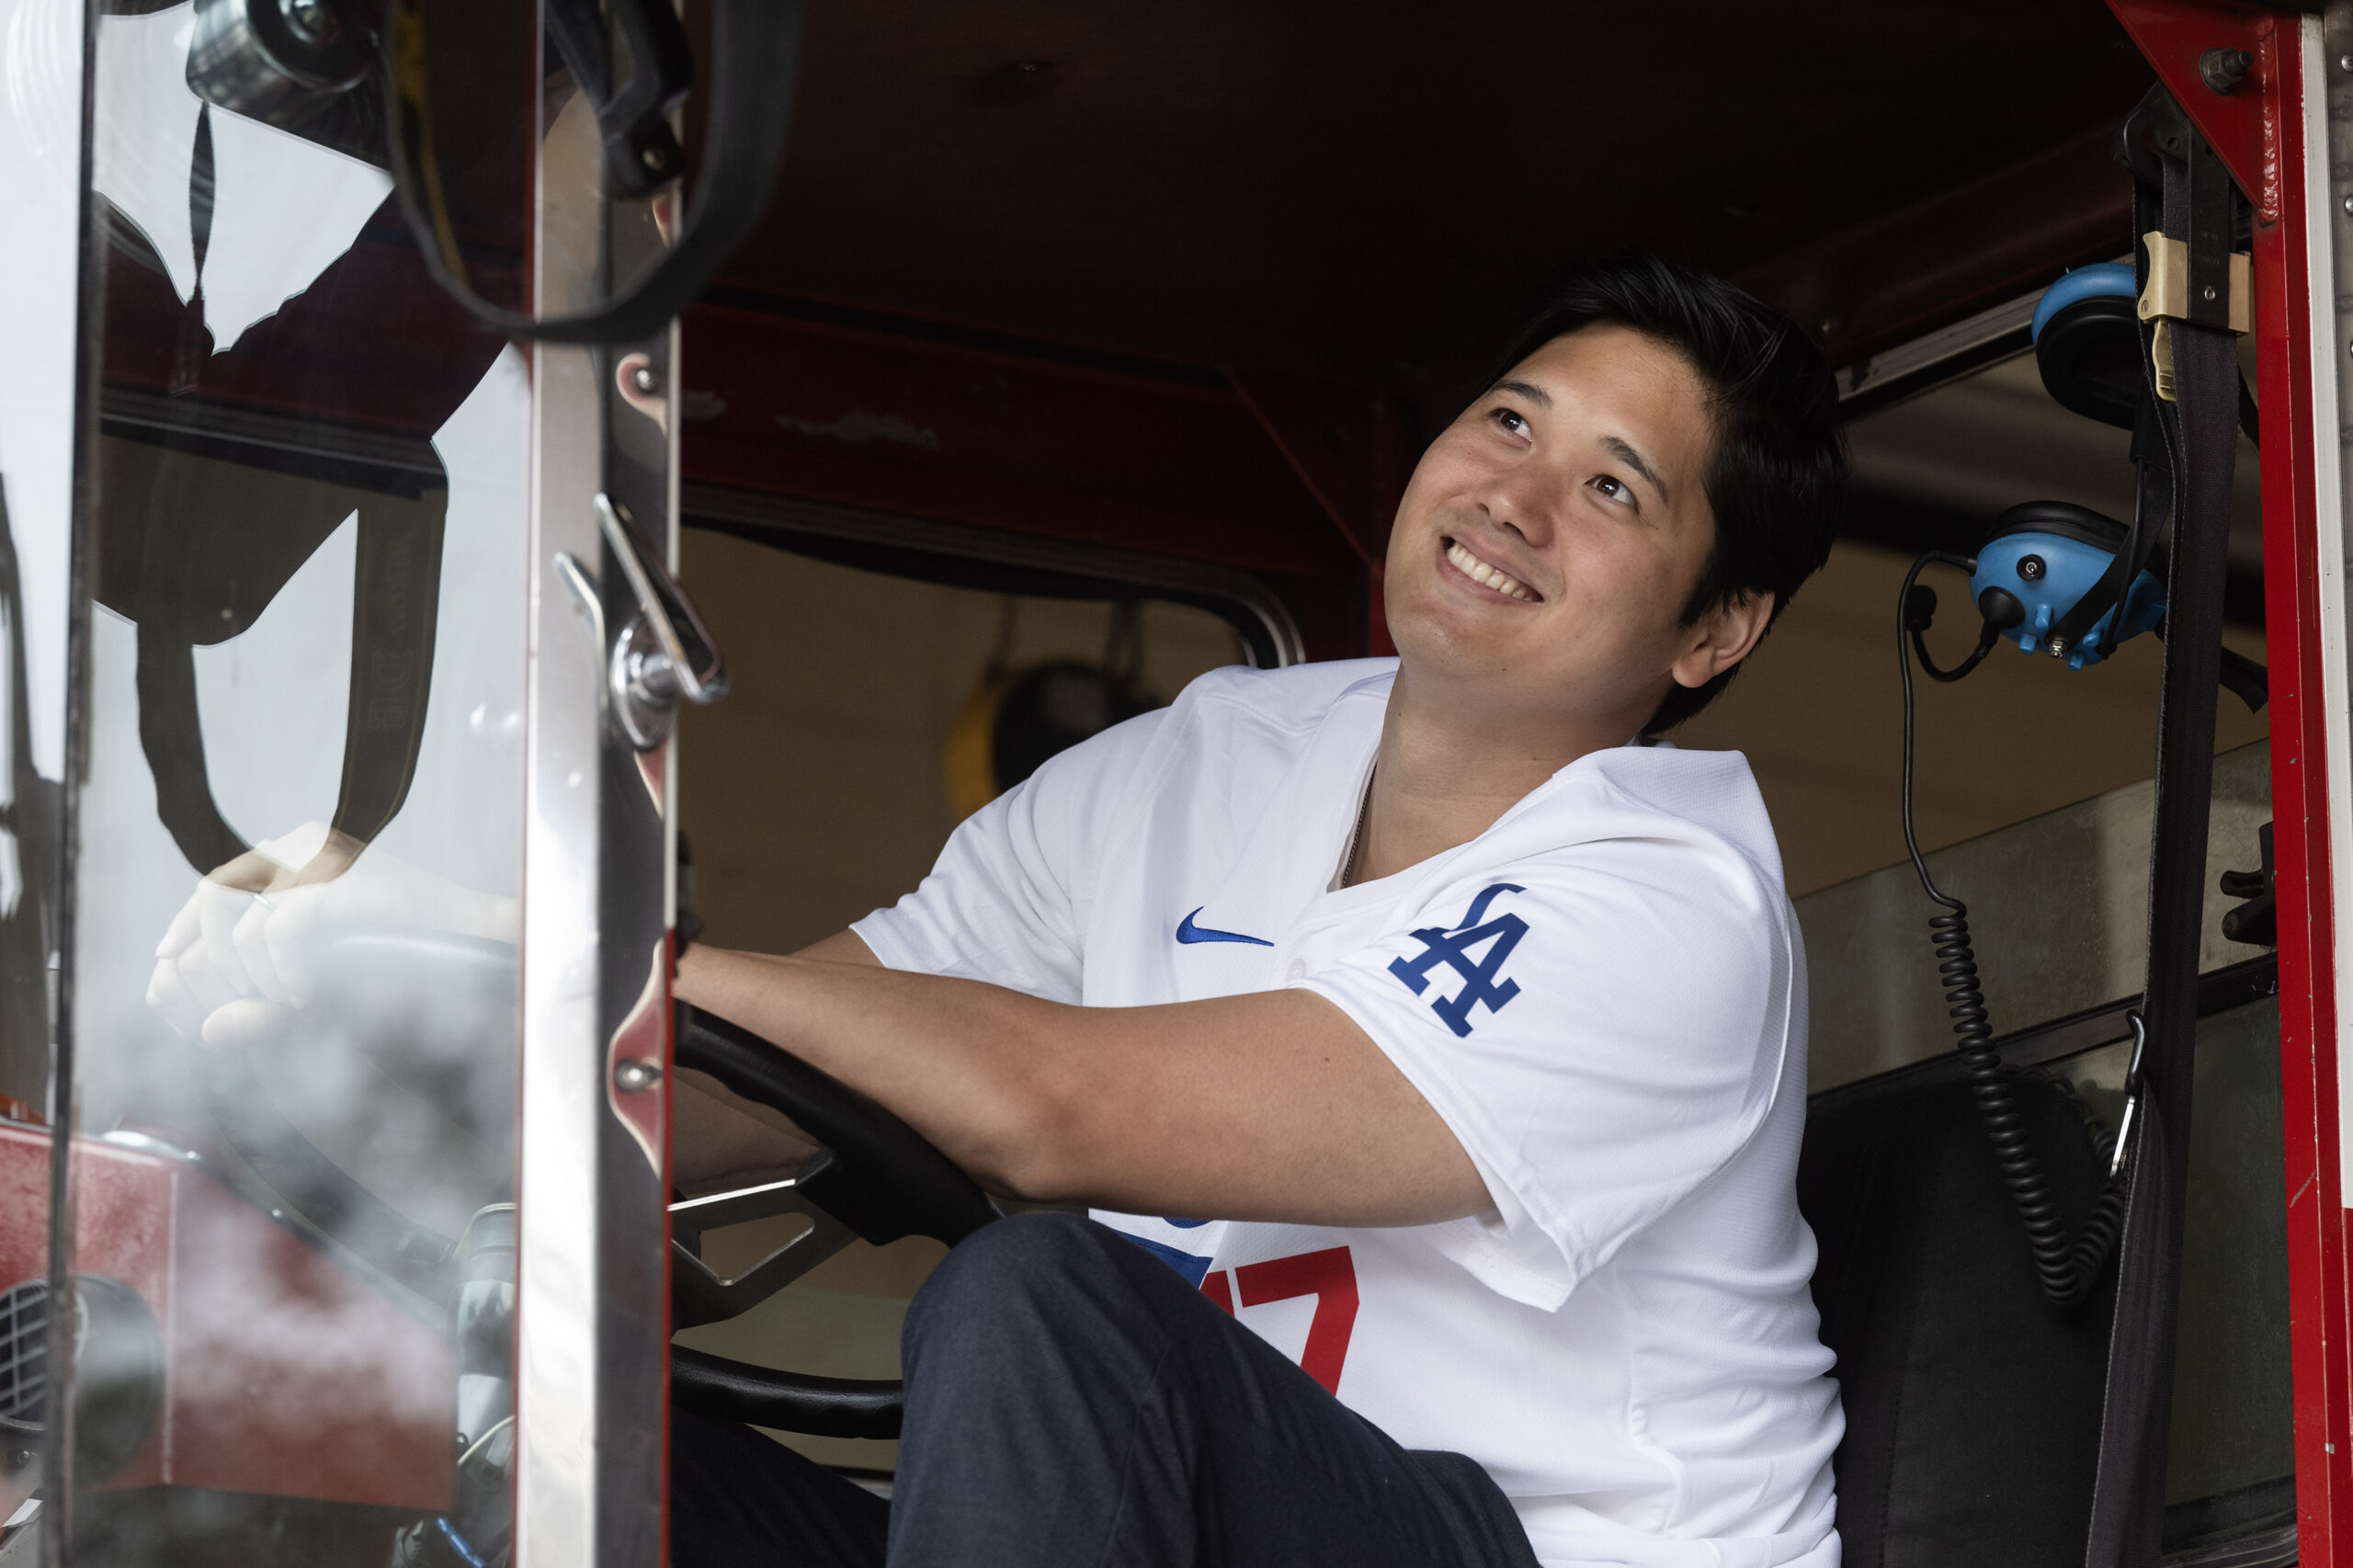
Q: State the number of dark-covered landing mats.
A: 0